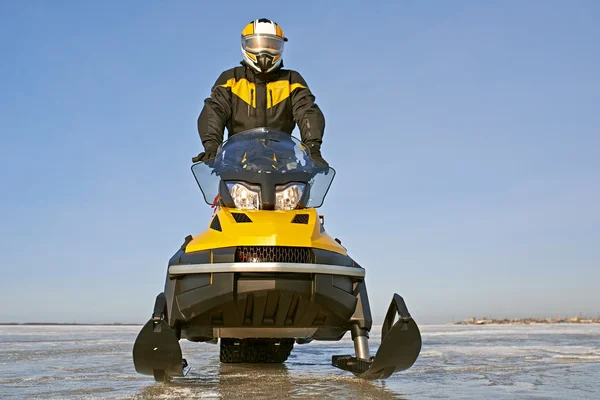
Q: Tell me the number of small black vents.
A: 3